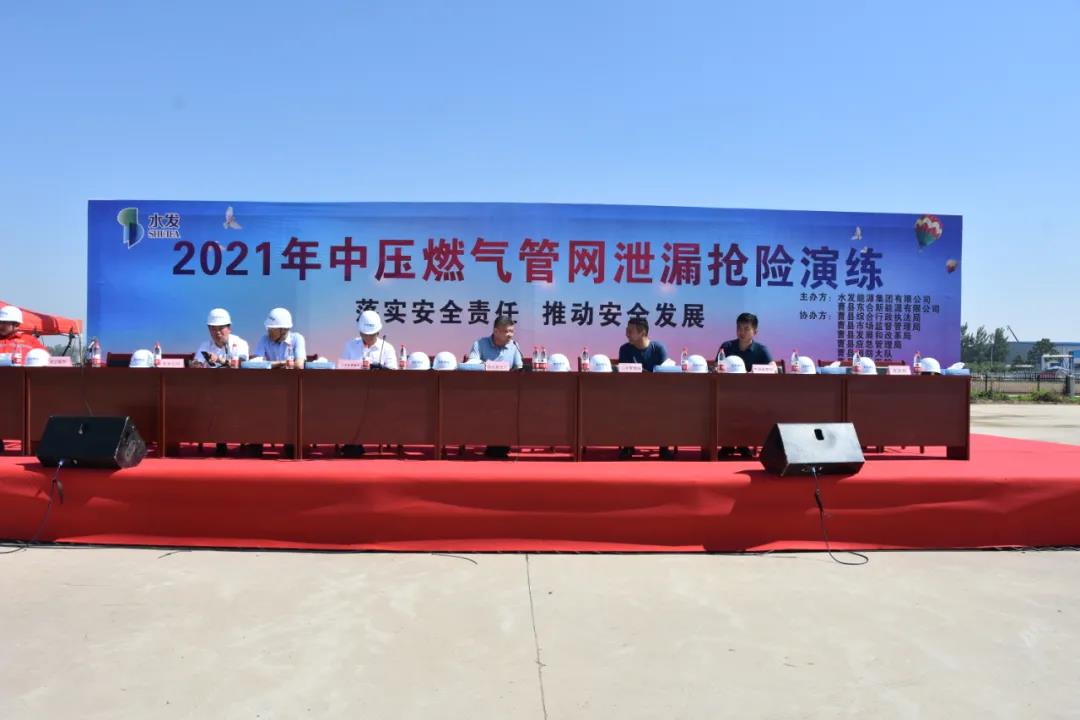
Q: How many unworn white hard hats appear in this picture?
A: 11